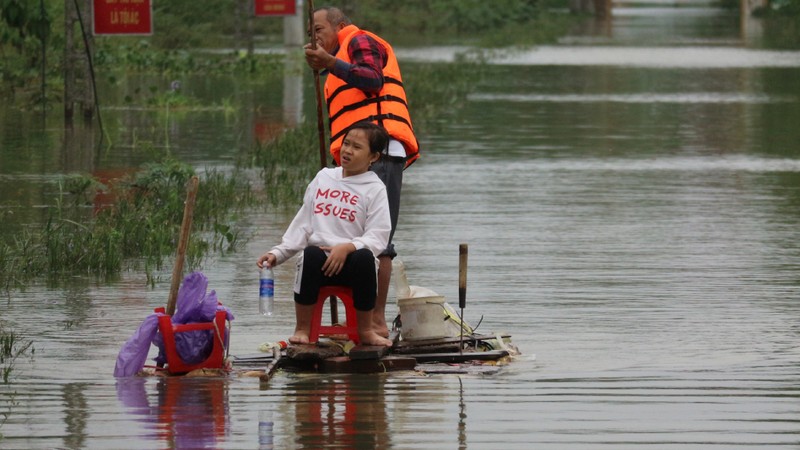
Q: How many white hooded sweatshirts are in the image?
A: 1